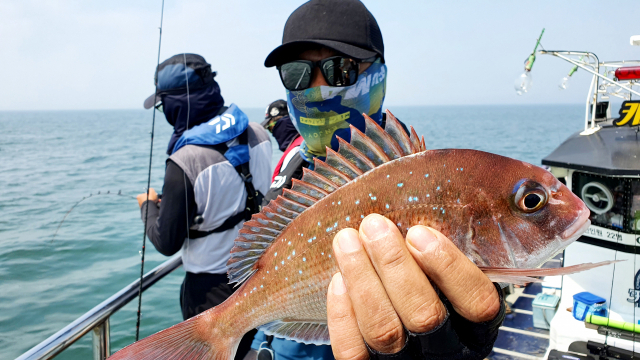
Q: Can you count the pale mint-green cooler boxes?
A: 1